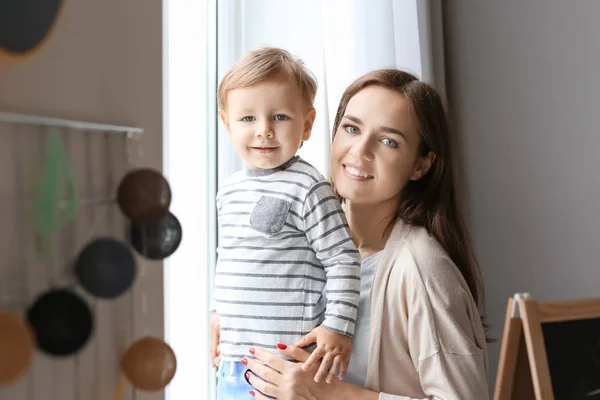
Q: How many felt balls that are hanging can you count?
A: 6